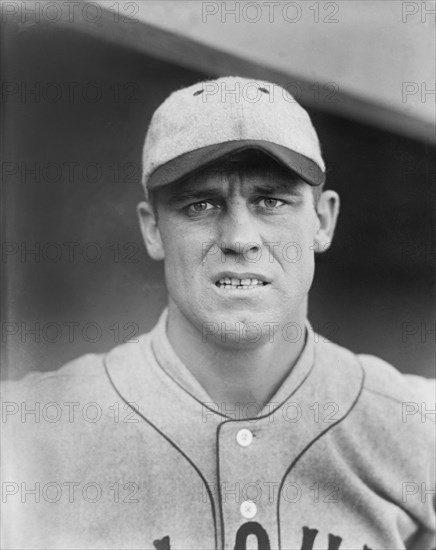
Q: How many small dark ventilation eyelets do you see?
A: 2